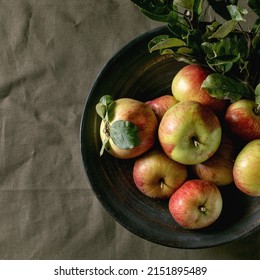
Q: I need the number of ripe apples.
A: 9